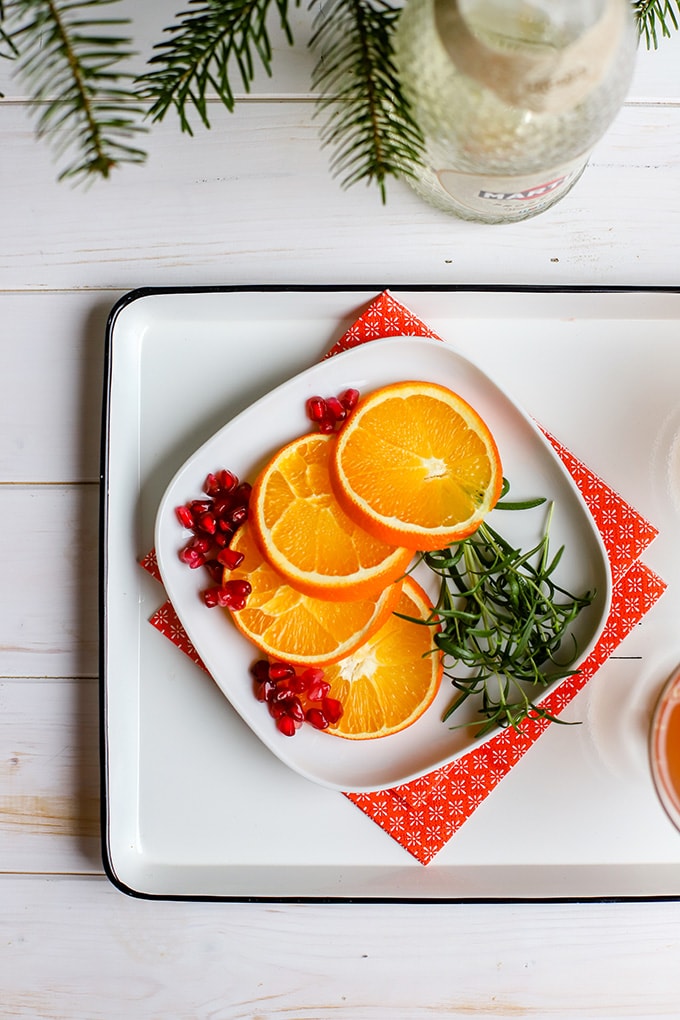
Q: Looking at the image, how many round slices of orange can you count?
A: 4